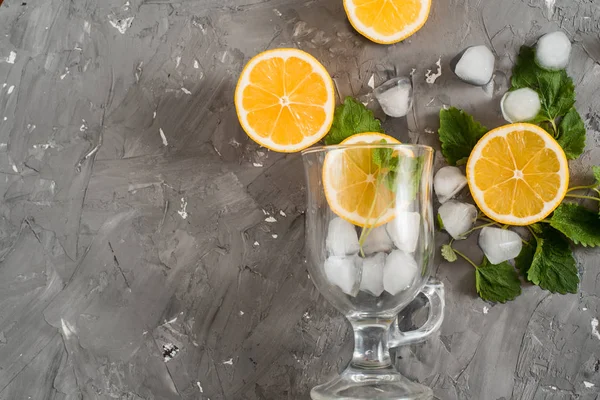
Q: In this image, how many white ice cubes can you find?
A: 13